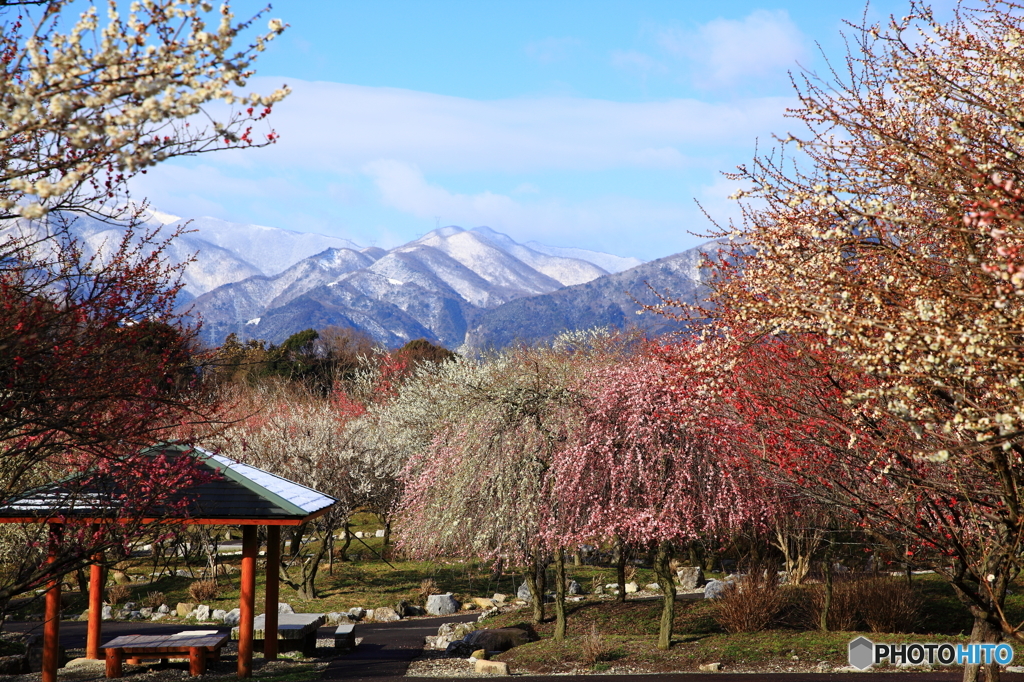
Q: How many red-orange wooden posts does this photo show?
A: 4